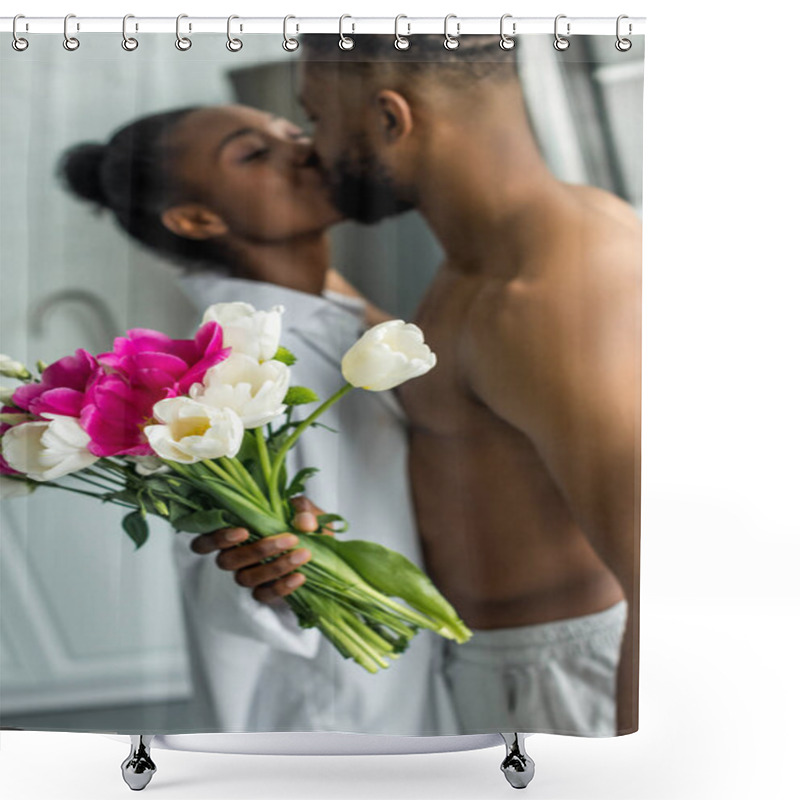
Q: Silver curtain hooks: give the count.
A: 12